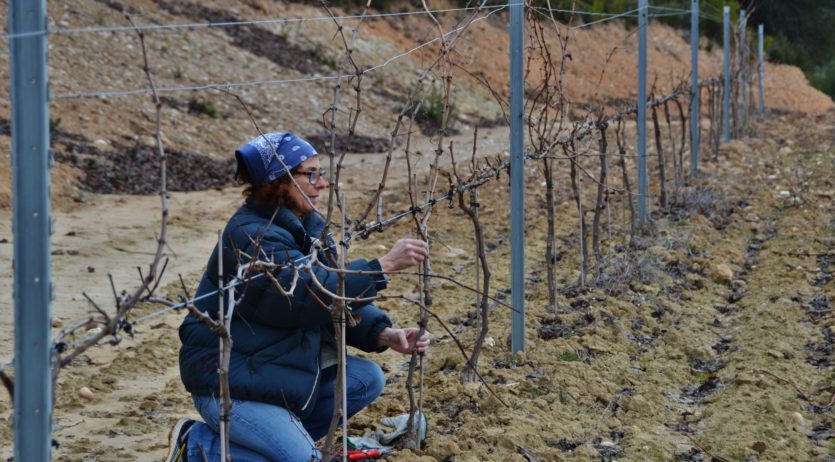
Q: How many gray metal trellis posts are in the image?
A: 7